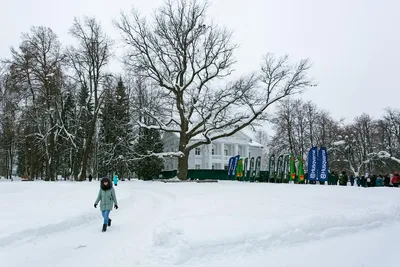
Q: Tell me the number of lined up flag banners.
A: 13